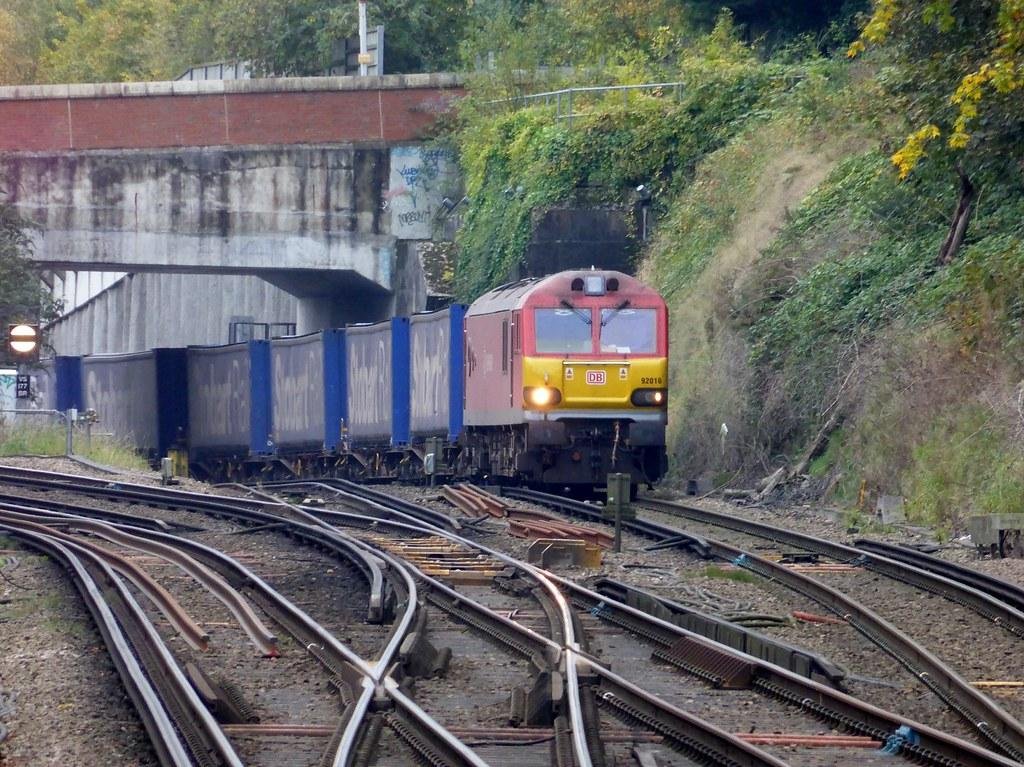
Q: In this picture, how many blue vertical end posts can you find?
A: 6